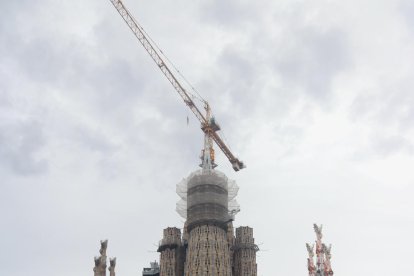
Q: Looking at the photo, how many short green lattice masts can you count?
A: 0